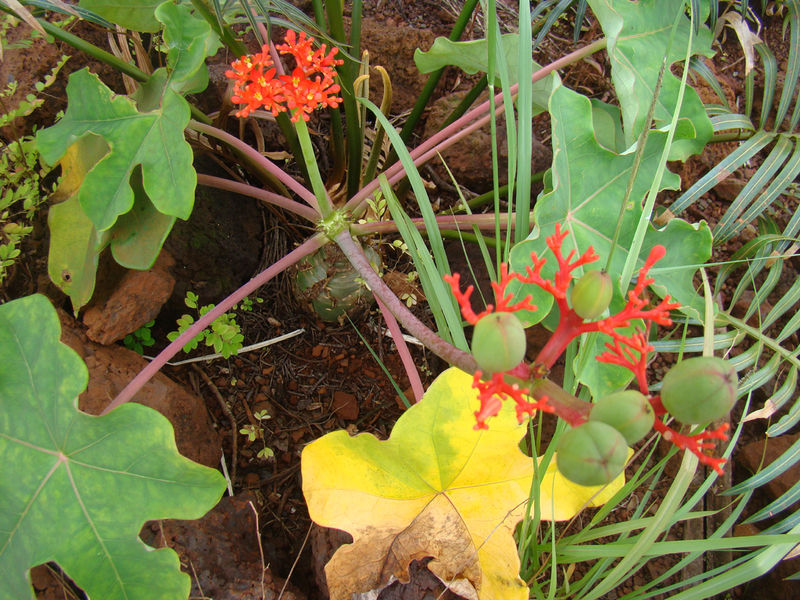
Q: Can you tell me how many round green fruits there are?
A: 5